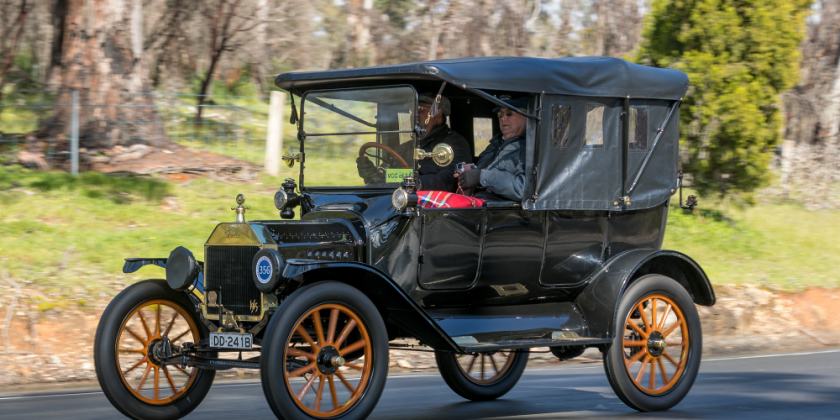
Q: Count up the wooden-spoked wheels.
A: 4